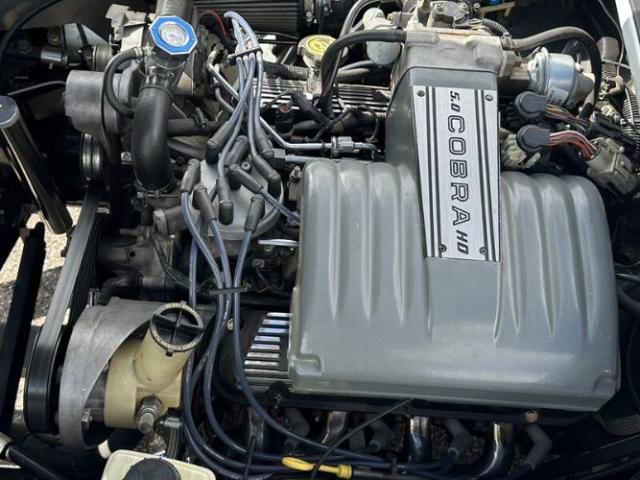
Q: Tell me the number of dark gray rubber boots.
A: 13